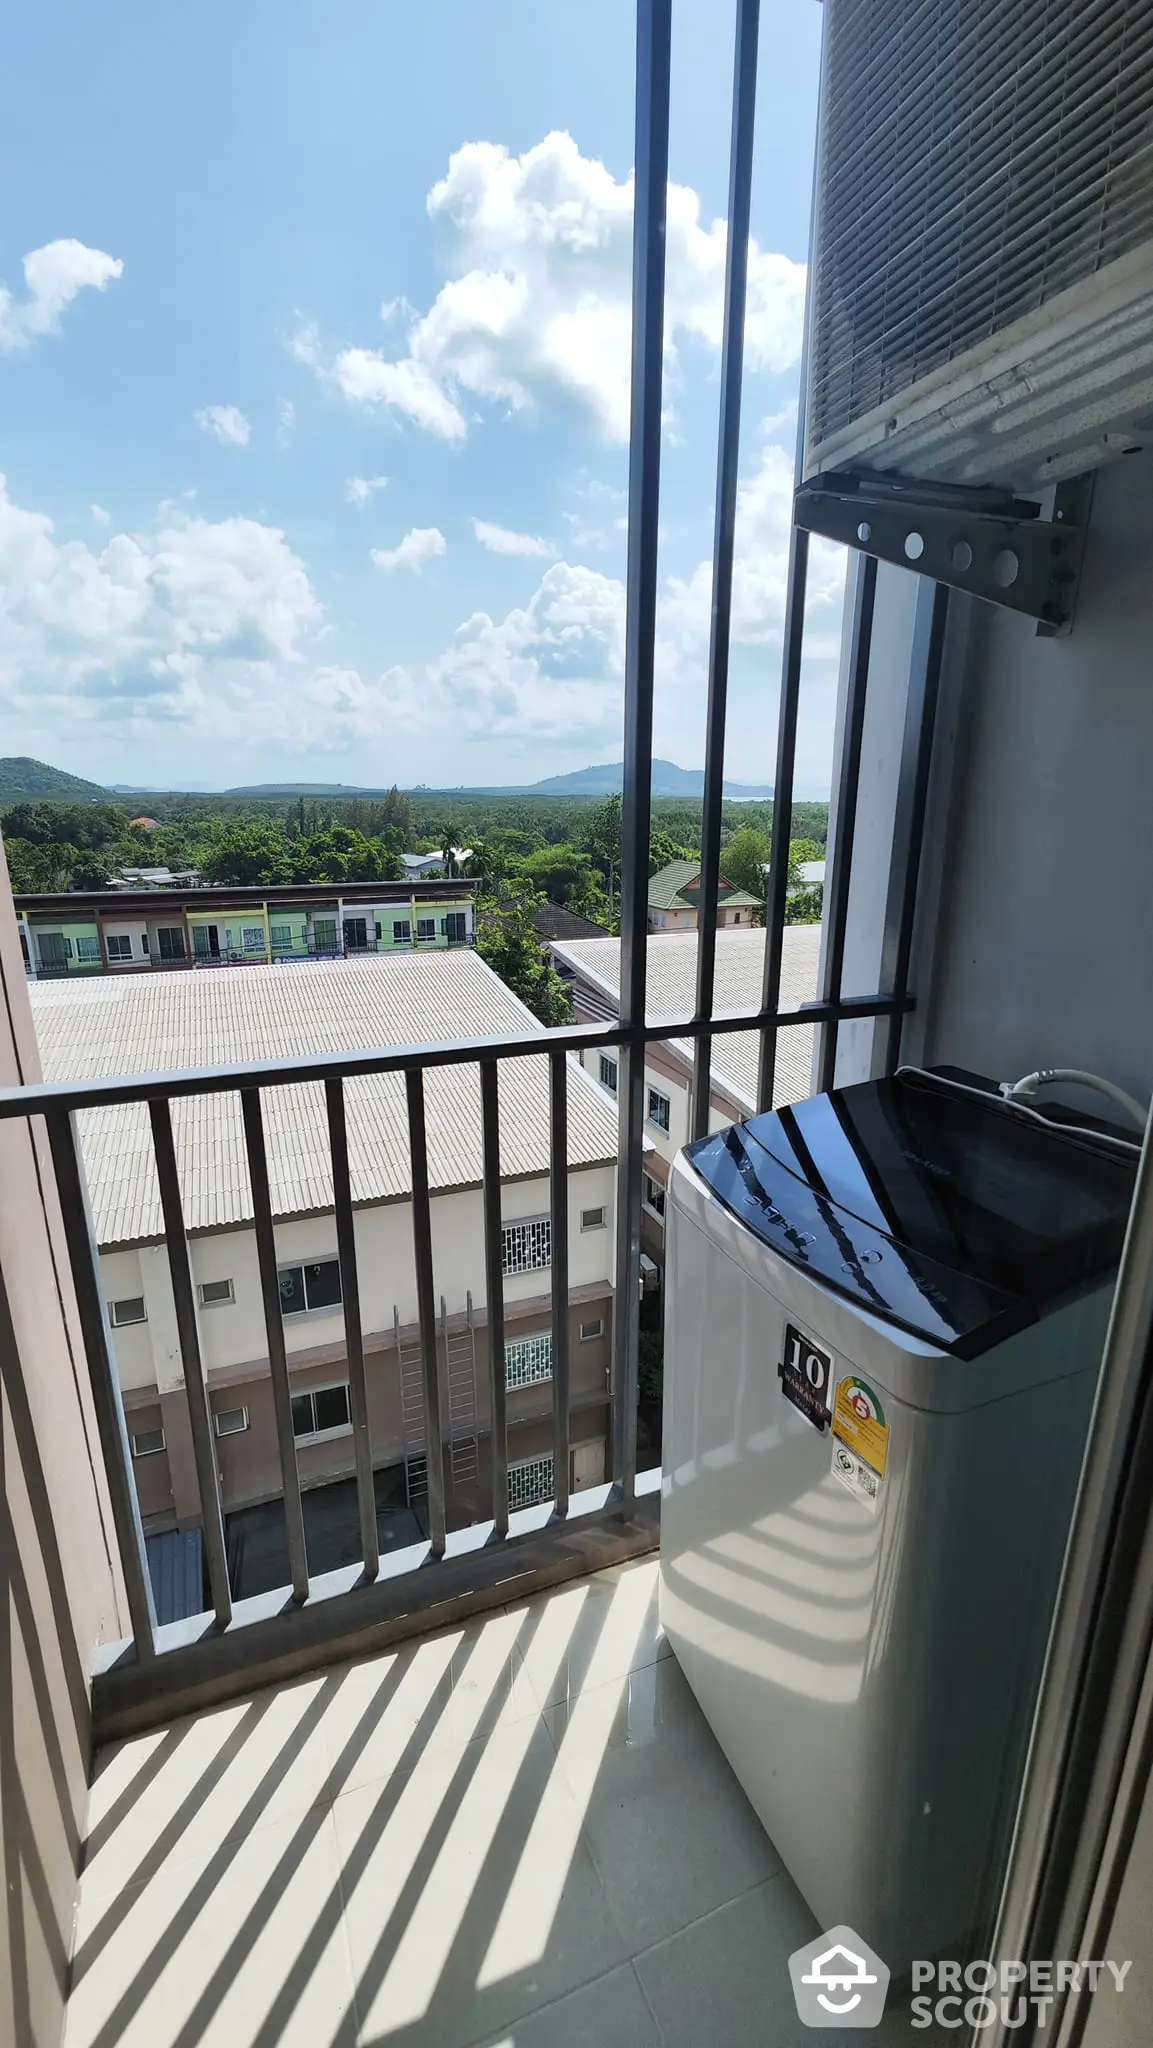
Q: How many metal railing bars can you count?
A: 12